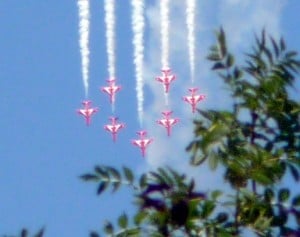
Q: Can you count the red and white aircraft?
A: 7